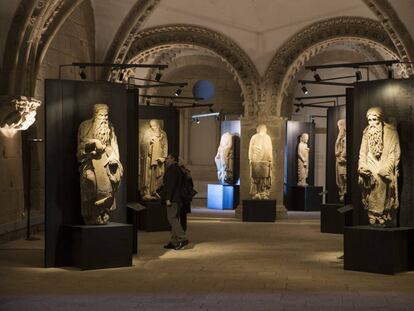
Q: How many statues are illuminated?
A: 7